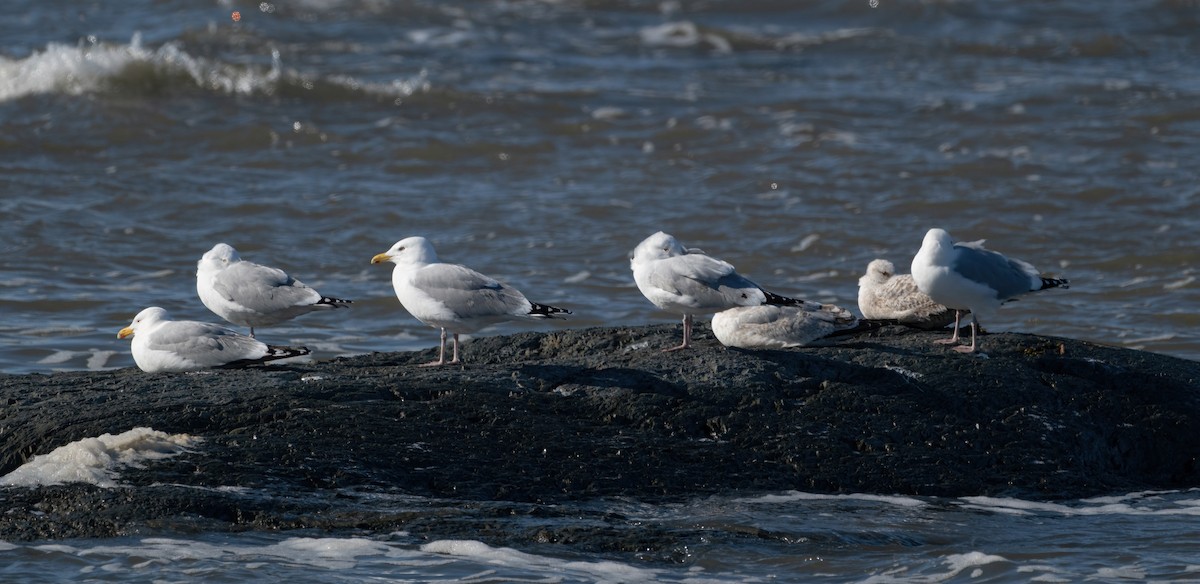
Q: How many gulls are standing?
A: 4